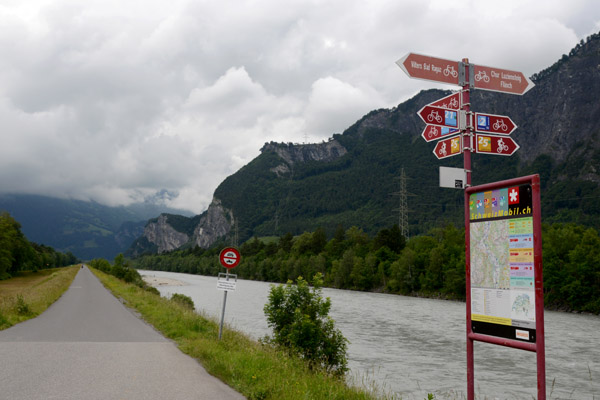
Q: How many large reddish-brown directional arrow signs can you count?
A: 2